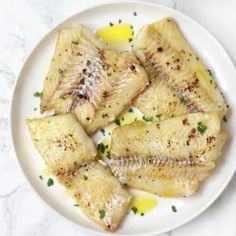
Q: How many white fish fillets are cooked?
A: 4